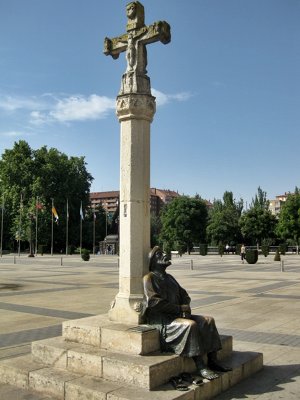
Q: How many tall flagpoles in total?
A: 8